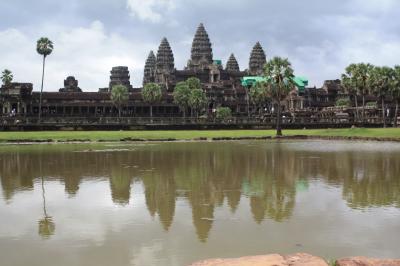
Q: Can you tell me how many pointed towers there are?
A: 5